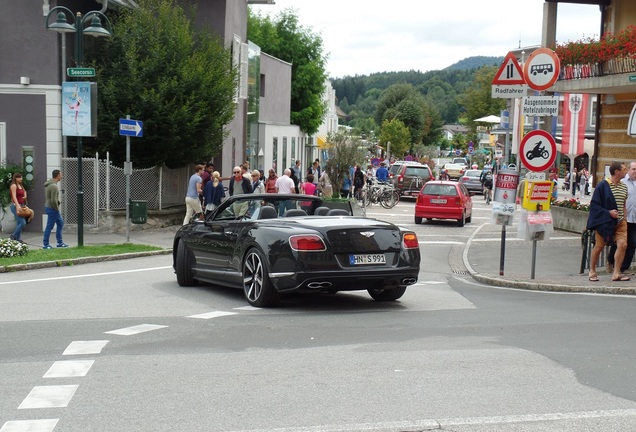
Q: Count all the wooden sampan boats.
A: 0